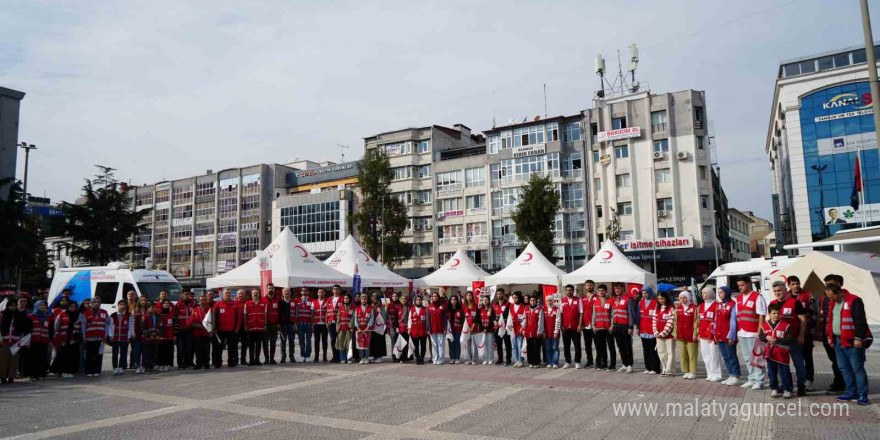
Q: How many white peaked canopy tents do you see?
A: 5